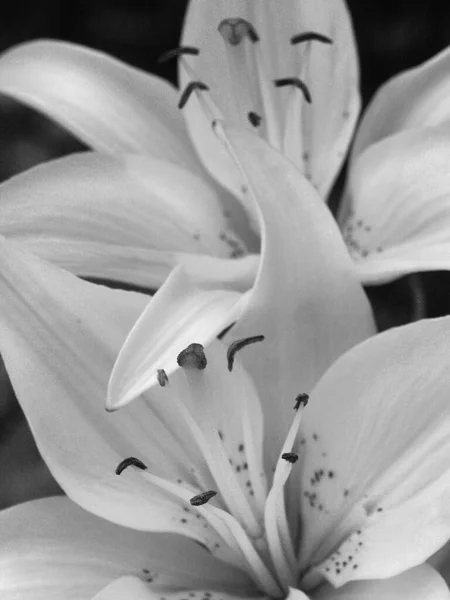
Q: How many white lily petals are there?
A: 12